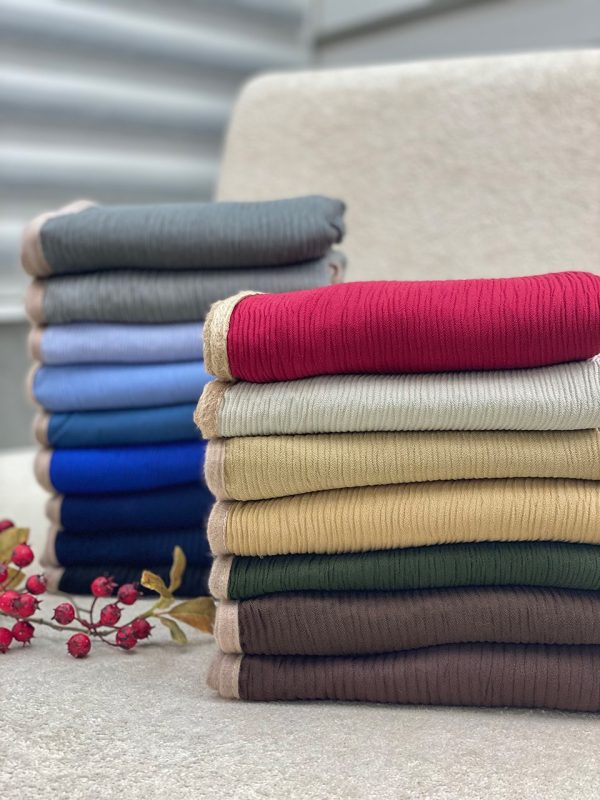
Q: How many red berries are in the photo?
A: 15